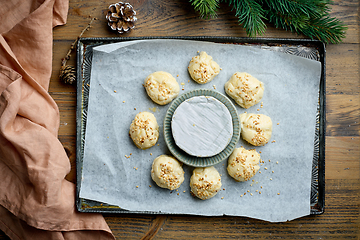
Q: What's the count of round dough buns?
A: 8